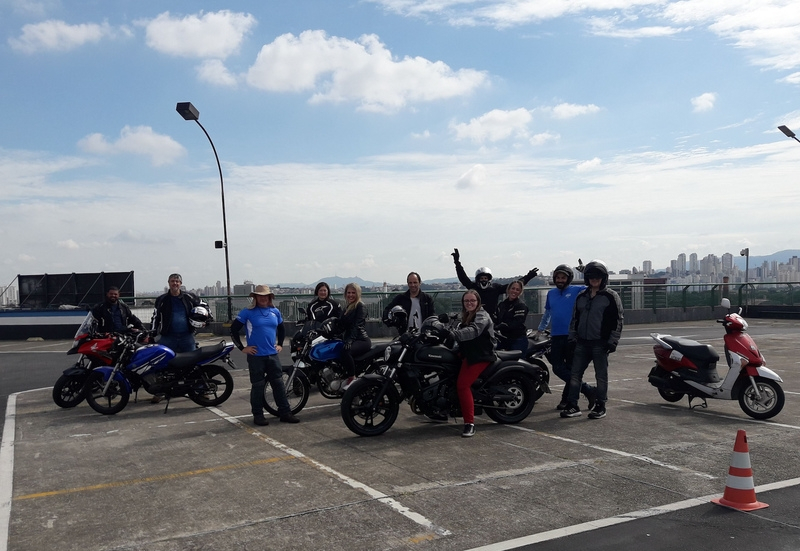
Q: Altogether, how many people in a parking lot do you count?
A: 11